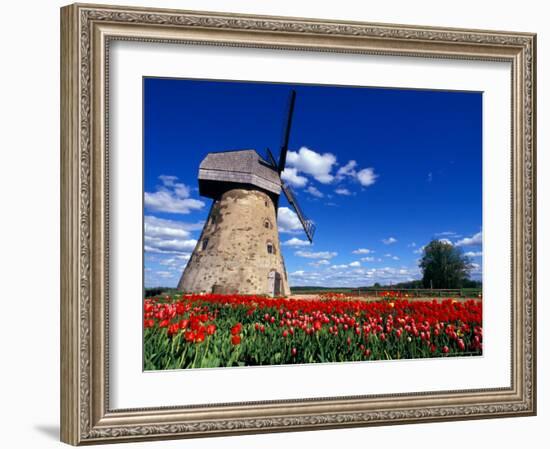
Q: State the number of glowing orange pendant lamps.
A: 0